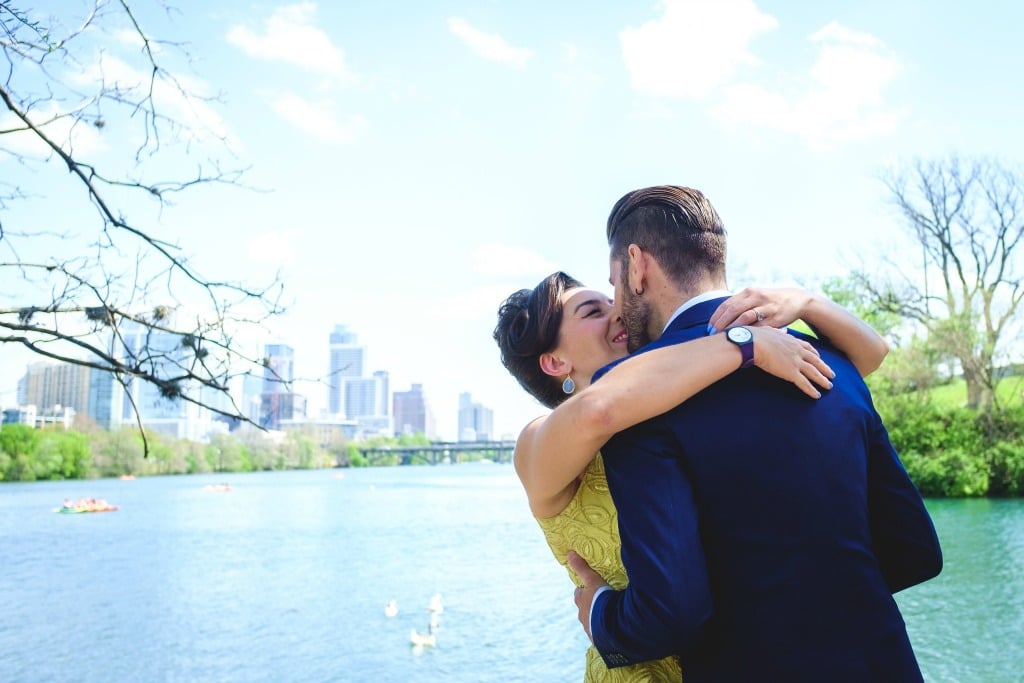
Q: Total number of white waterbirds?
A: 3